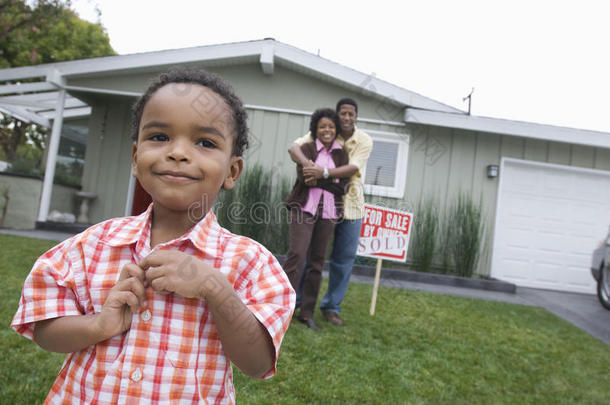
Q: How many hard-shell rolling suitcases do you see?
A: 0